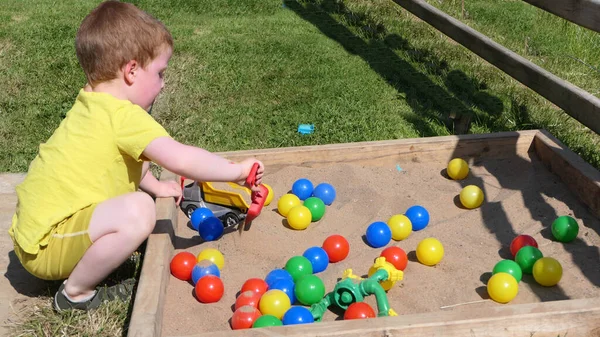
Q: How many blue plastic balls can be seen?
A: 11